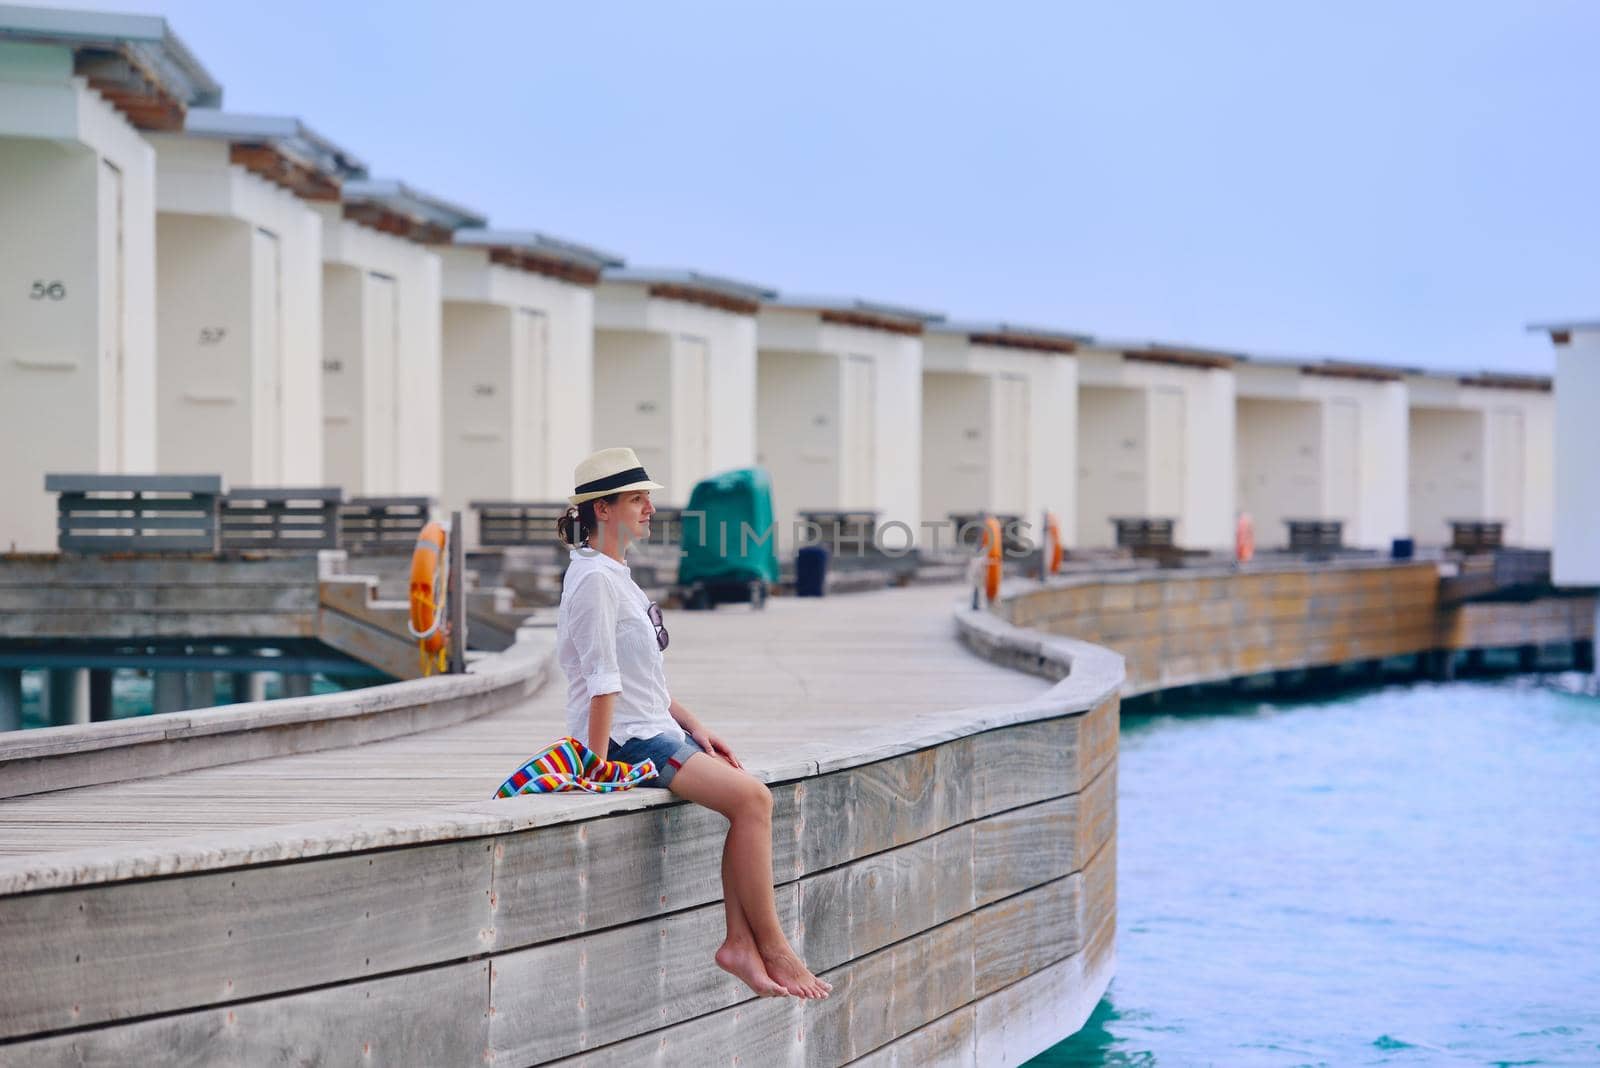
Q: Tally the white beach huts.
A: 11